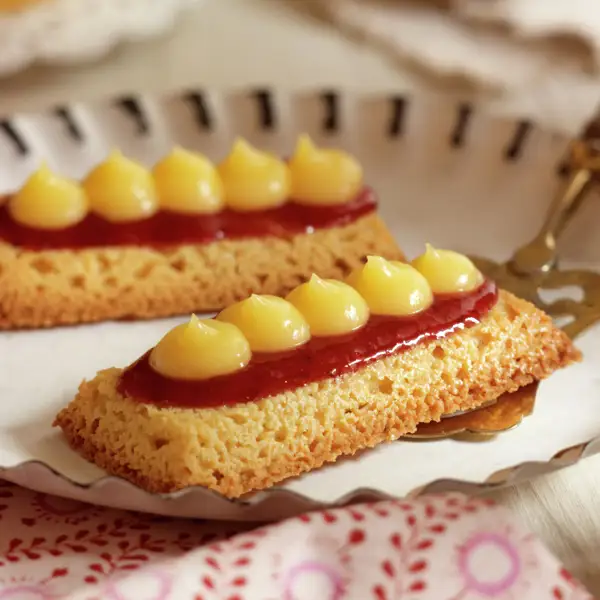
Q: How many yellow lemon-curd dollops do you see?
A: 10